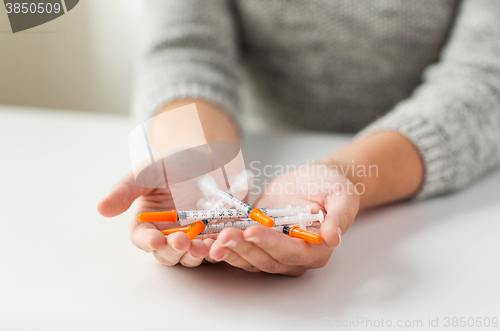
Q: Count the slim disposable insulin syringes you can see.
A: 5